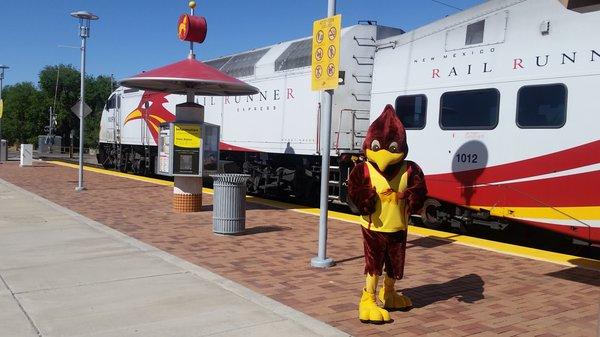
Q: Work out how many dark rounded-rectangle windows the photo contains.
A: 3